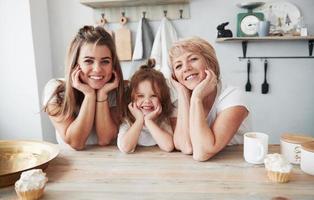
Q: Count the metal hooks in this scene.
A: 5